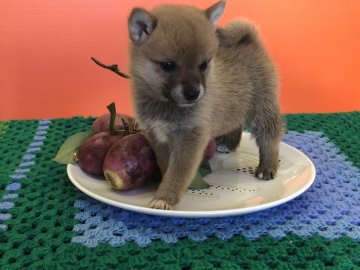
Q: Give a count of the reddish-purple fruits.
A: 4